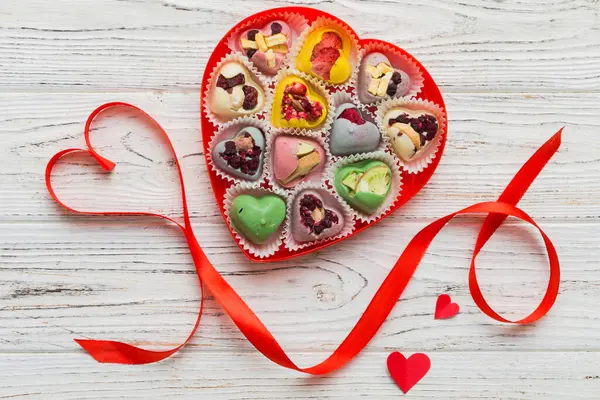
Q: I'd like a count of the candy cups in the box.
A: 12